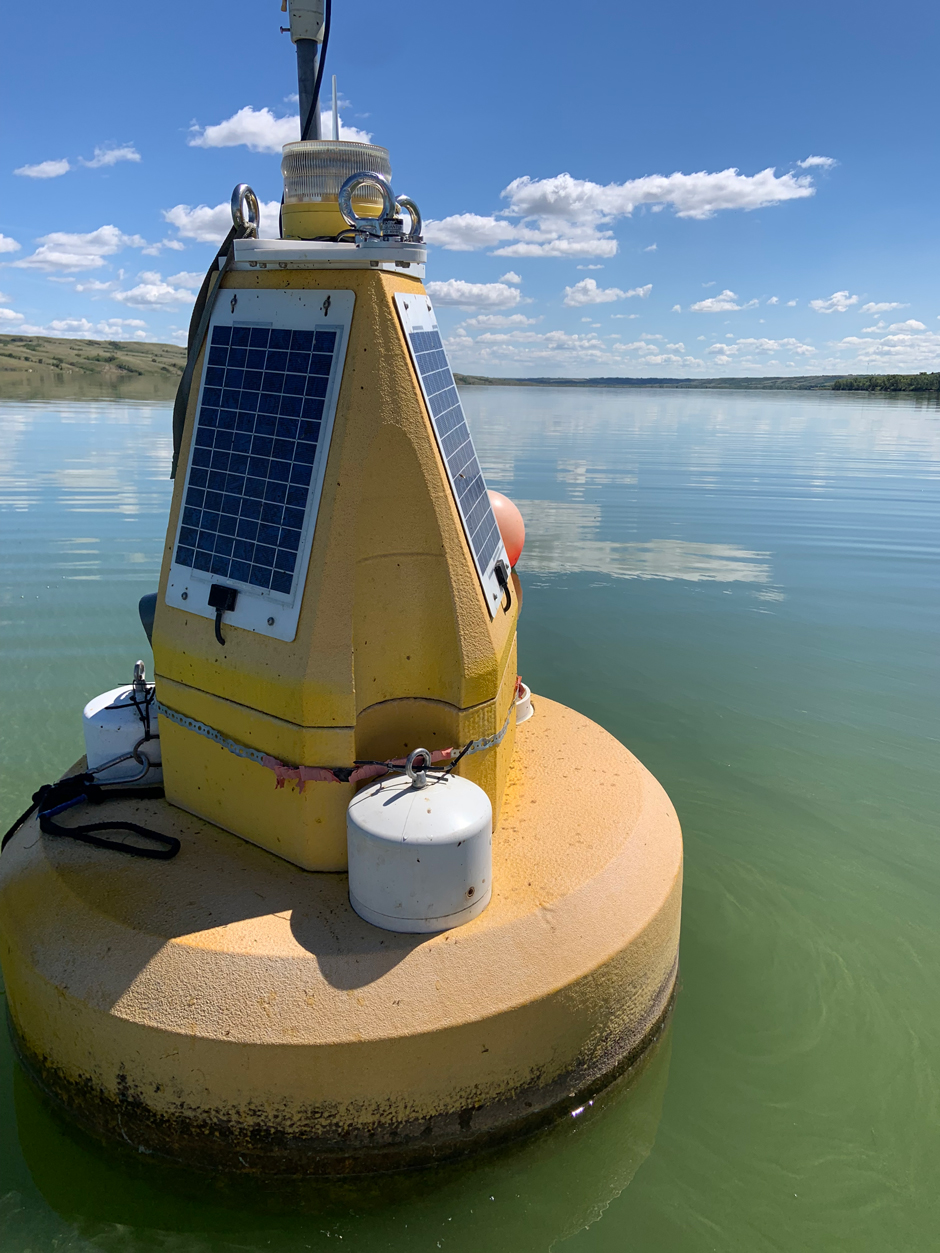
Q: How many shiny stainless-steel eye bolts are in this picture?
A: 5